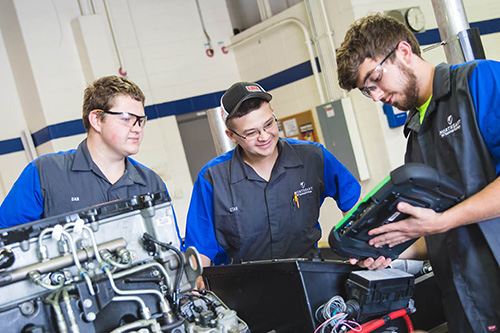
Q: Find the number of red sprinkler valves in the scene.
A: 3